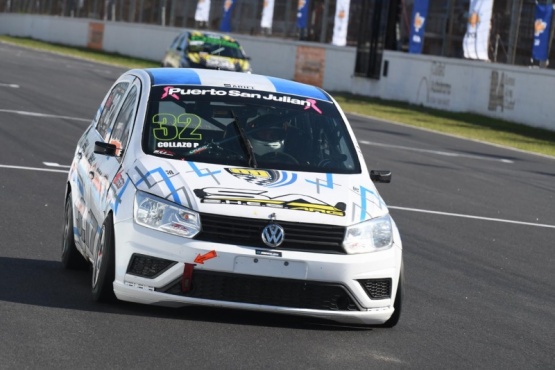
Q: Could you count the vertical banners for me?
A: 8